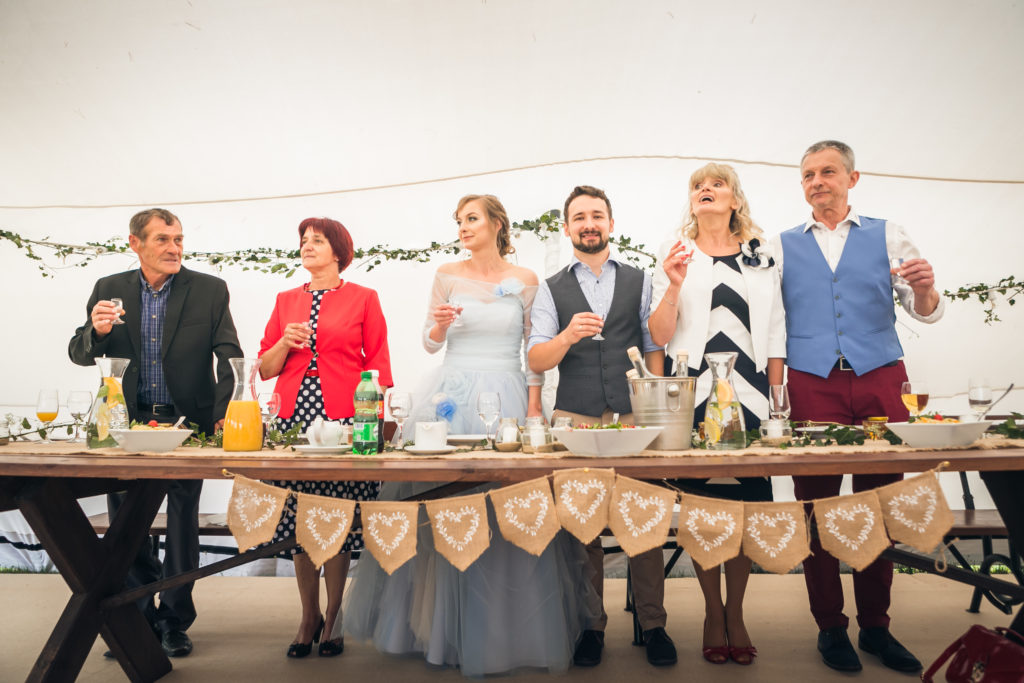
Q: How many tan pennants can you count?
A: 11